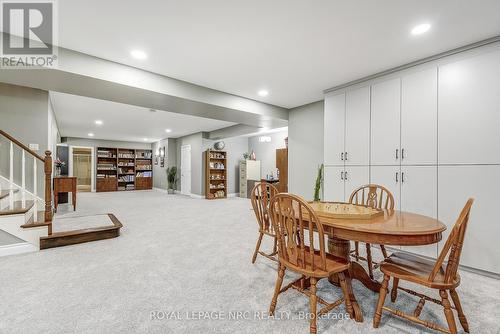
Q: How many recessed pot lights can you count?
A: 7